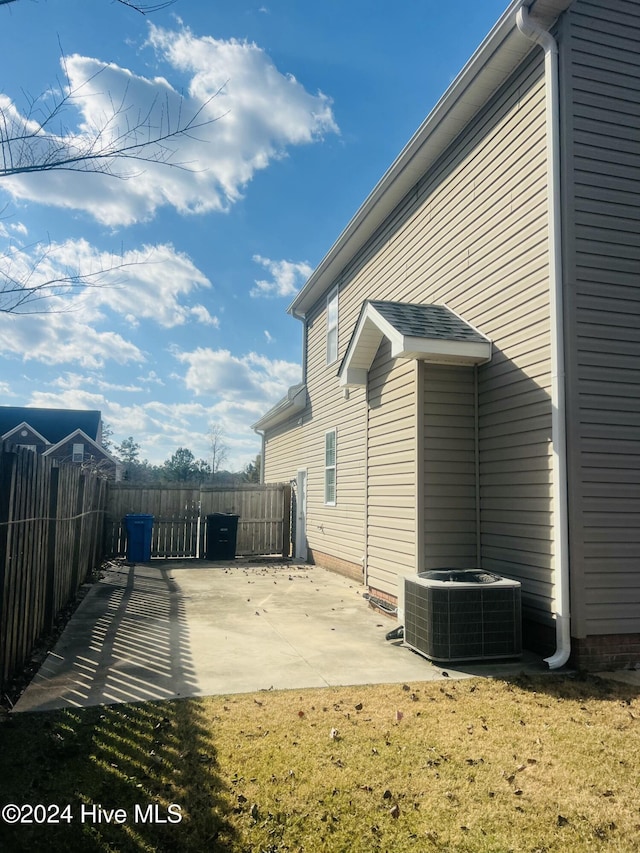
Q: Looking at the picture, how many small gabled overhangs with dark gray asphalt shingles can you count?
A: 1